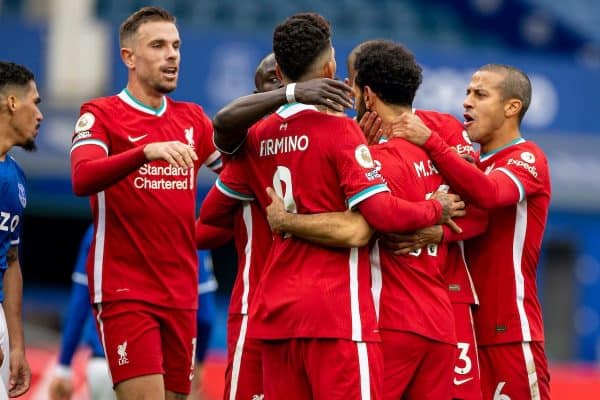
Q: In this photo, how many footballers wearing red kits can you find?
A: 6